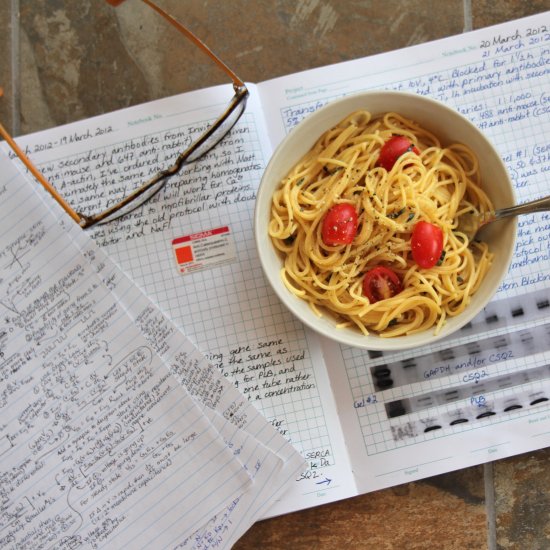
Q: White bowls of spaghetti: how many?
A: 1